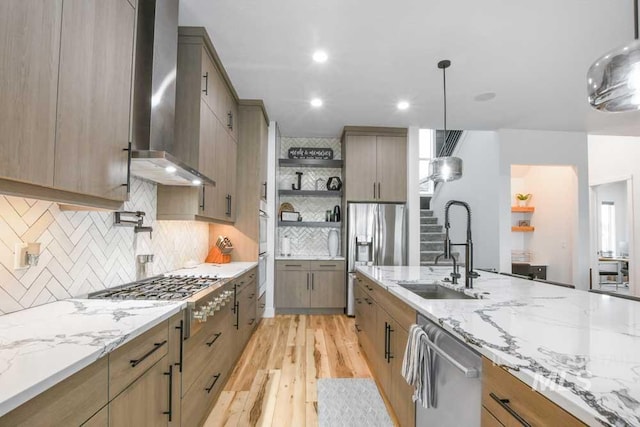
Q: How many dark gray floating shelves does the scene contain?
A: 3